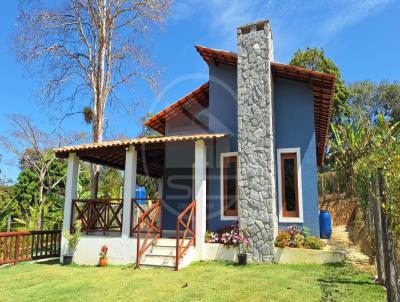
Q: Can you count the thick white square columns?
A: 3